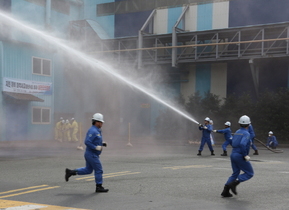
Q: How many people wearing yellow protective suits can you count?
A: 4